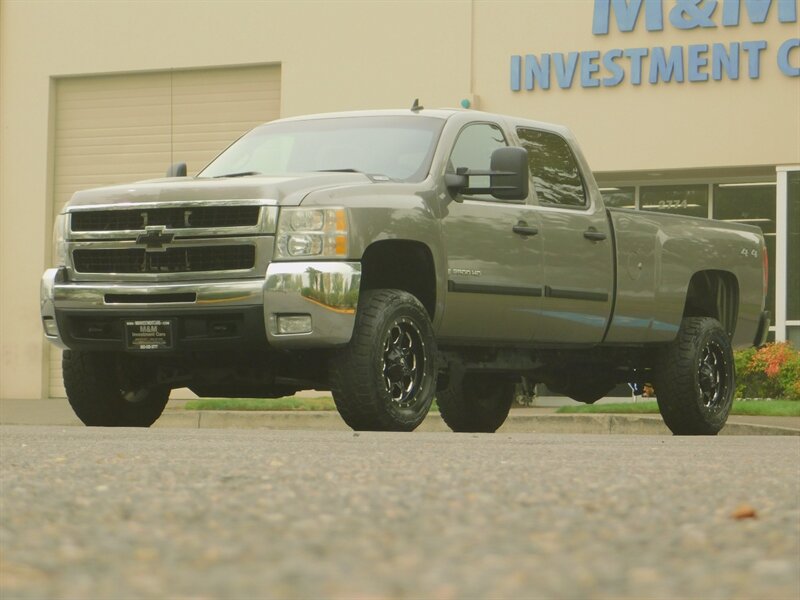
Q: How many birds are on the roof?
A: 0